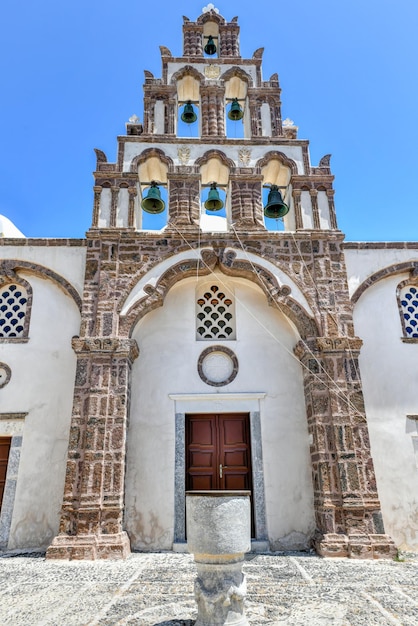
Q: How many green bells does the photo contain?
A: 6